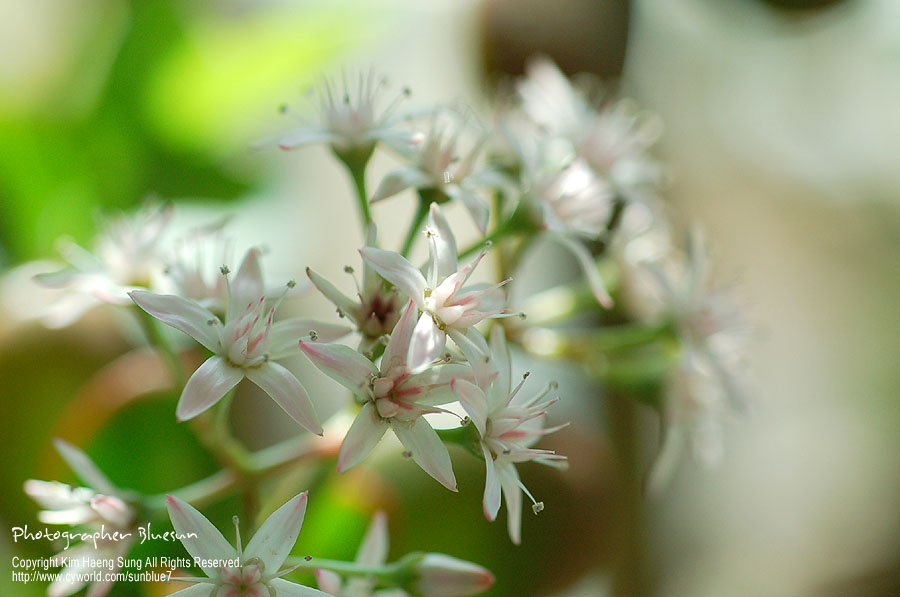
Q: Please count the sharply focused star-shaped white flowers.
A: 5